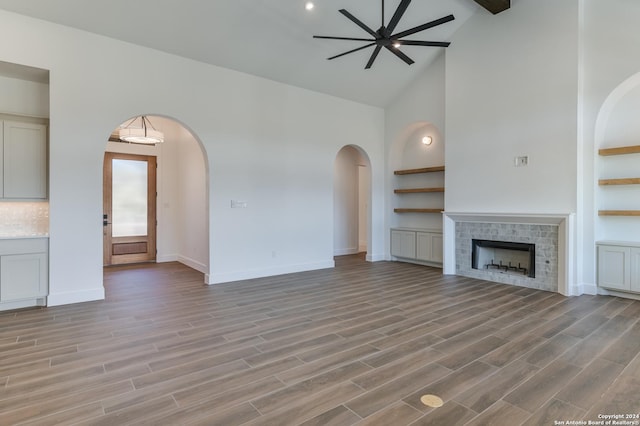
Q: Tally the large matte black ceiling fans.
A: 1